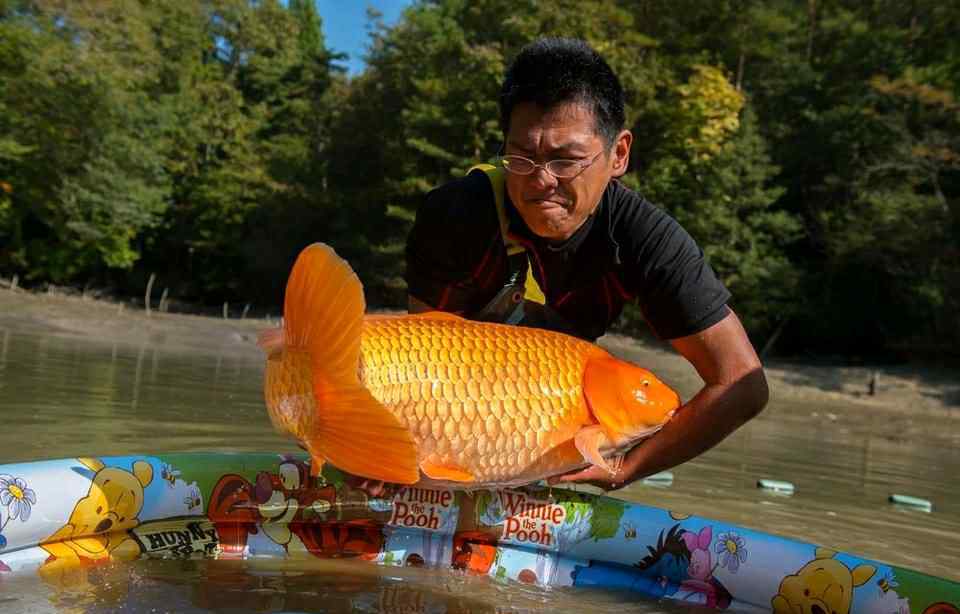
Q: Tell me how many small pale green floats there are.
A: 3